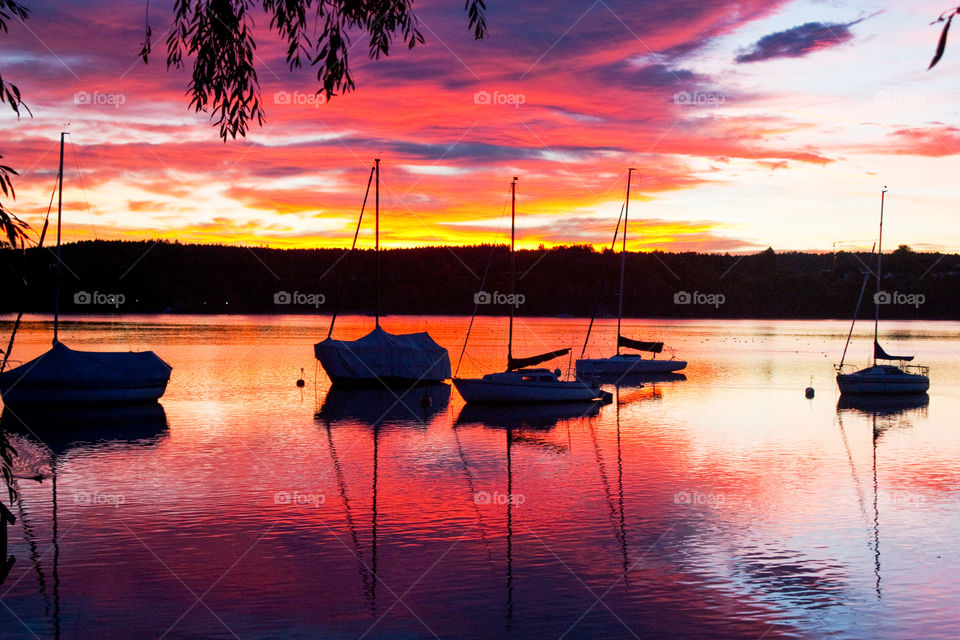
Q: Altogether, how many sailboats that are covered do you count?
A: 2